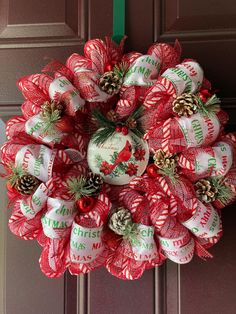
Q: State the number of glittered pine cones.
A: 8